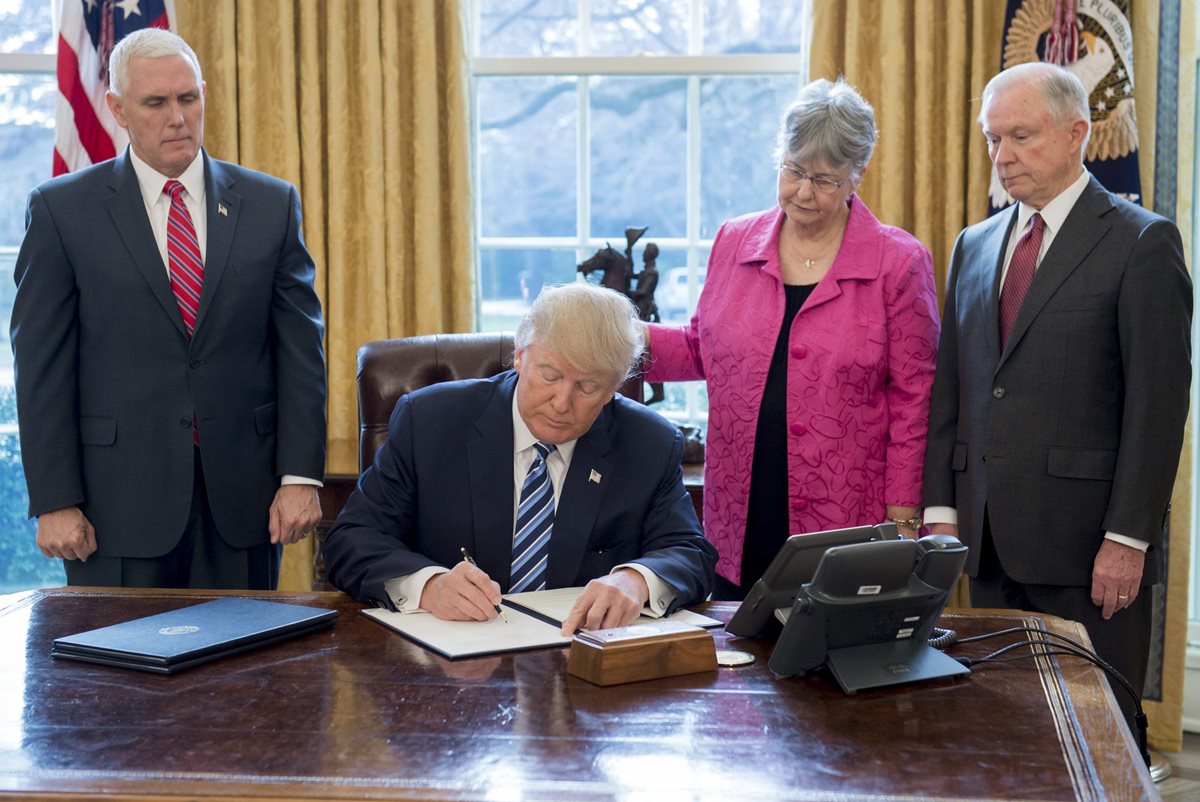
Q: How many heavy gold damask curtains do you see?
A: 2